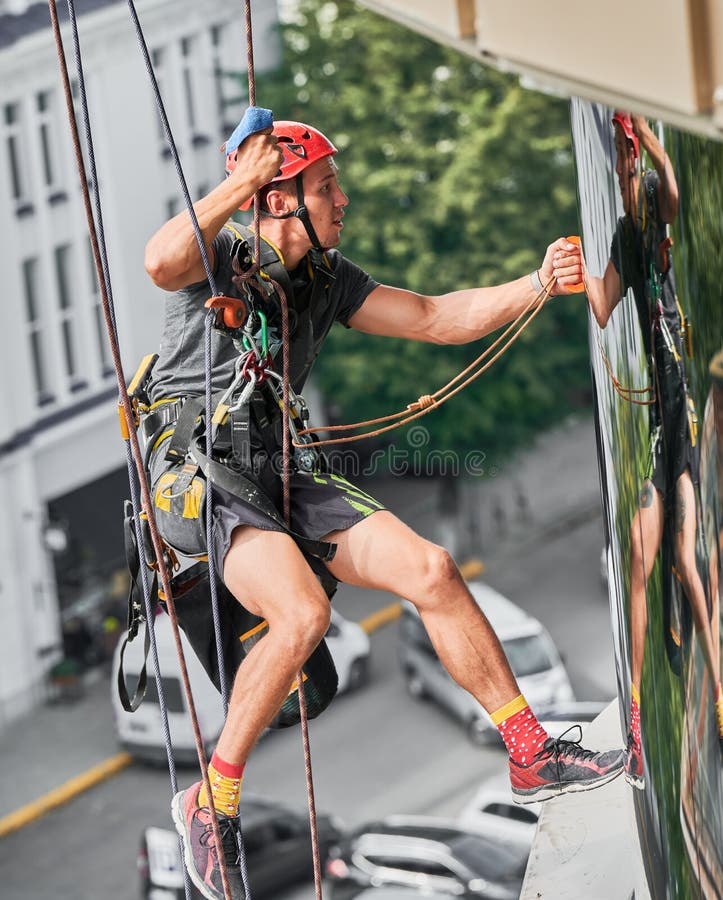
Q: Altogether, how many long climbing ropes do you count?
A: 4